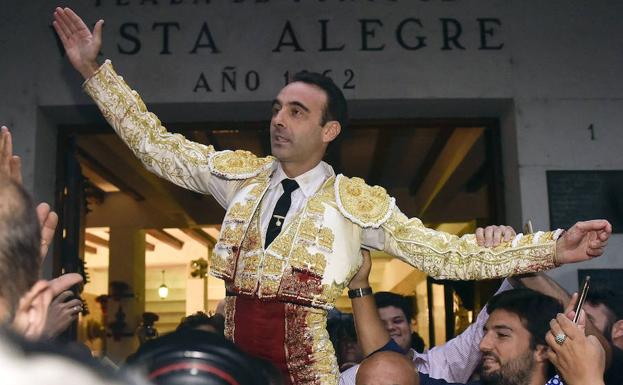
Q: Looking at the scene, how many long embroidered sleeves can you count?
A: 2